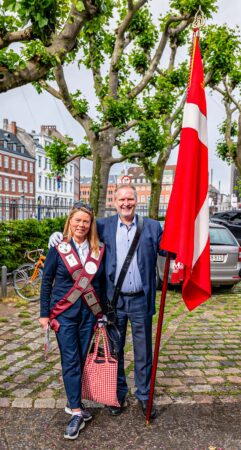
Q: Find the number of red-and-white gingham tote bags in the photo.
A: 1